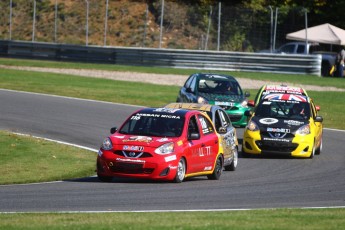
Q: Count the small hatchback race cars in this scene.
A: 5